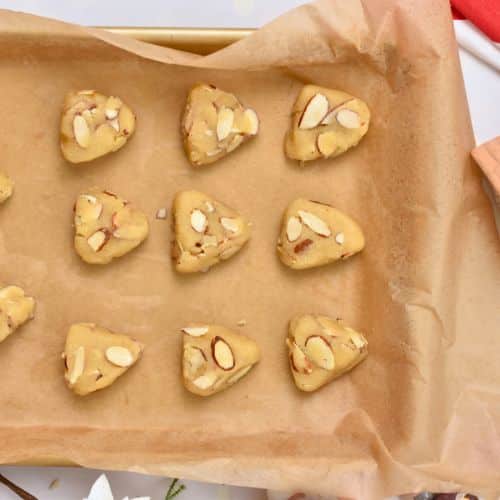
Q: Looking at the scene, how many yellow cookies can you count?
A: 11